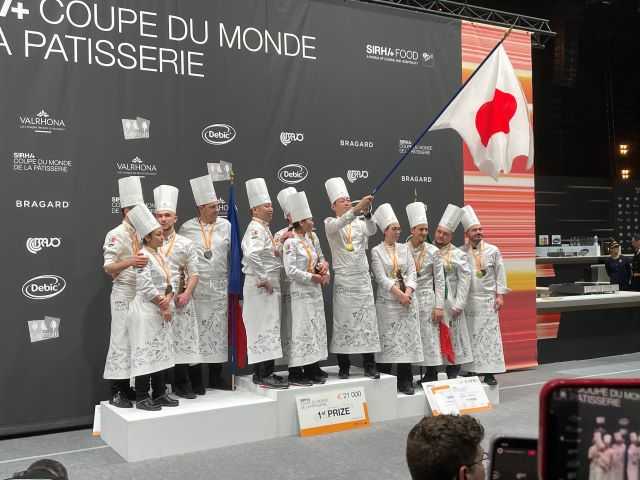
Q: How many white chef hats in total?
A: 12